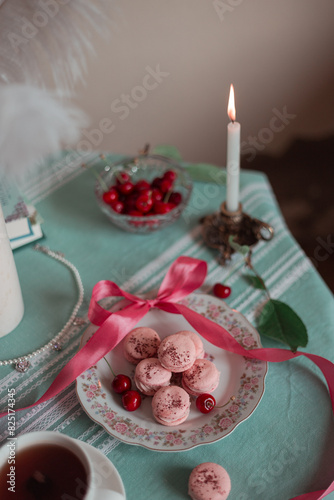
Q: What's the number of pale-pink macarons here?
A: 7